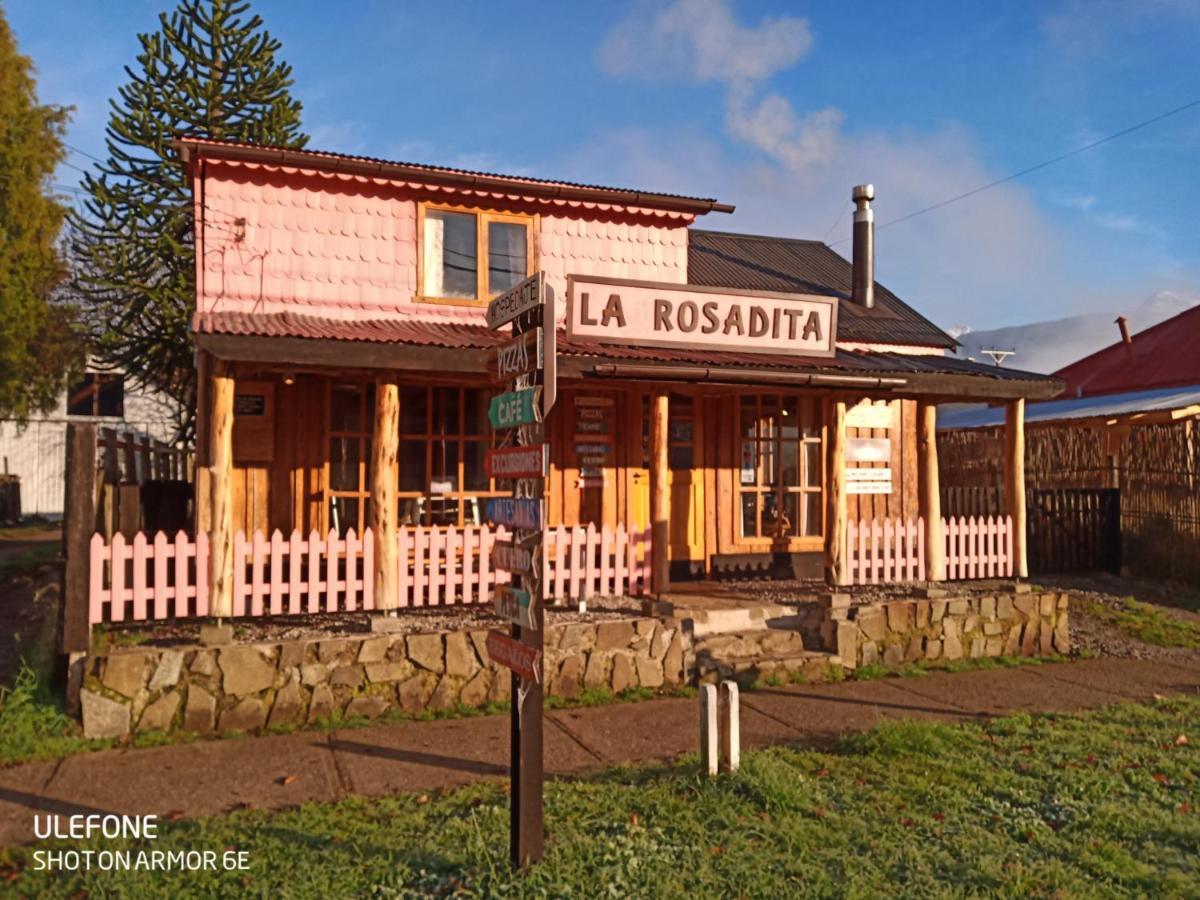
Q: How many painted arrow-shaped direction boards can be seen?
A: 8